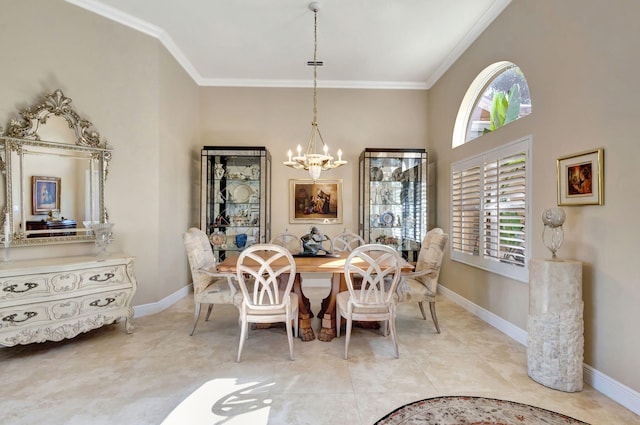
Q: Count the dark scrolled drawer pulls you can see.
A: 4